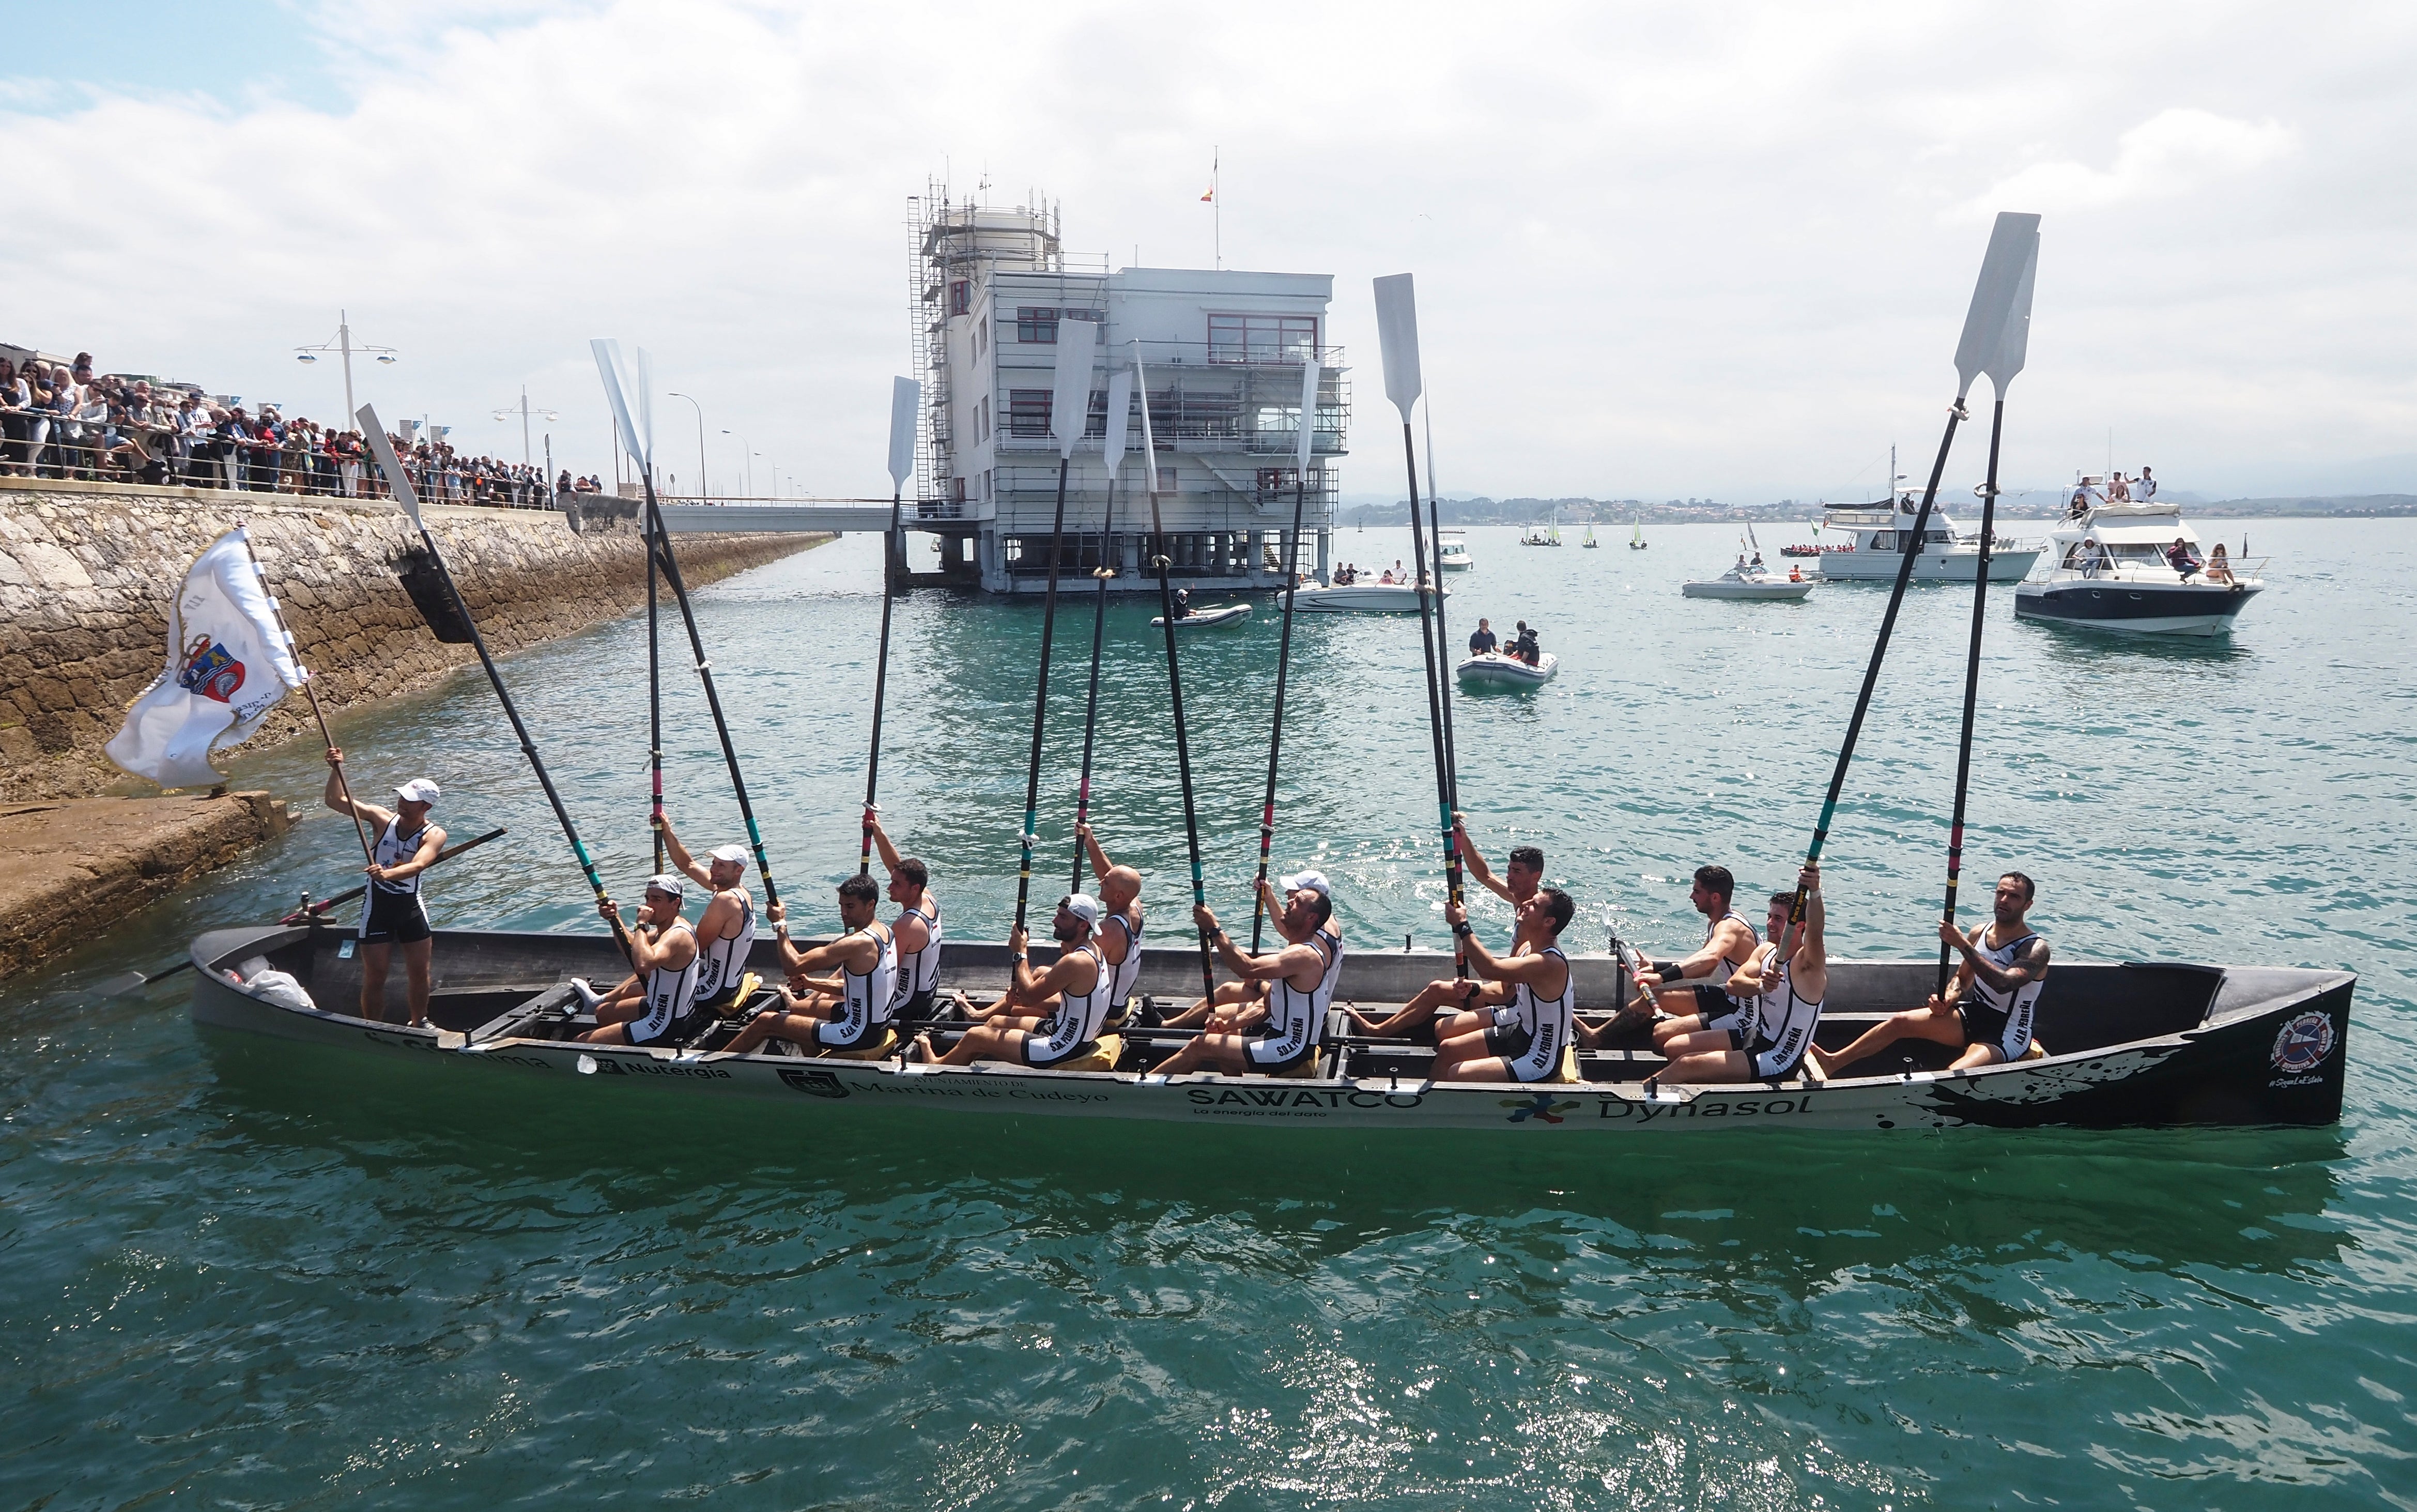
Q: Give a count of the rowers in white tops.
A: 14